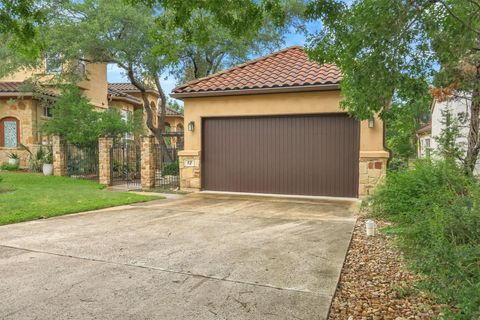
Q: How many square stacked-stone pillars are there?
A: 3